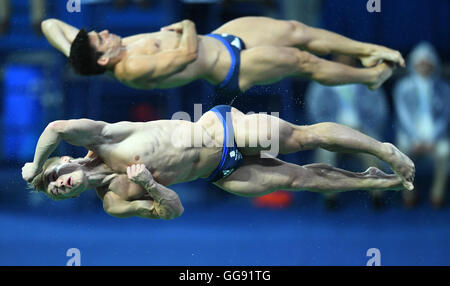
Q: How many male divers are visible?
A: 2